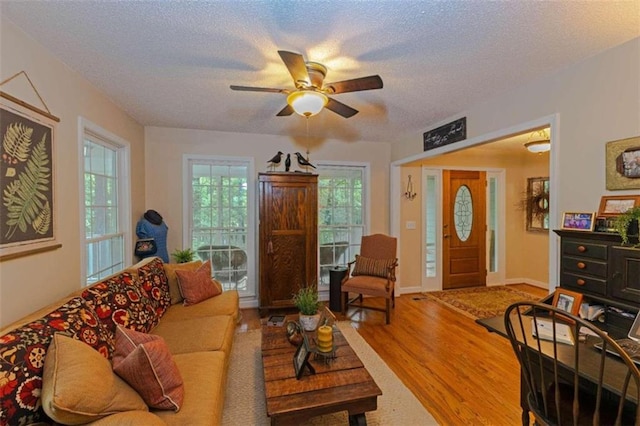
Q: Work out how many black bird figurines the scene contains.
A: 3